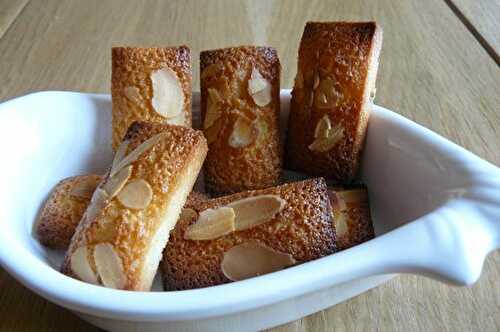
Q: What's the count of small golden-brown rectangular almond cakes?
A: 7